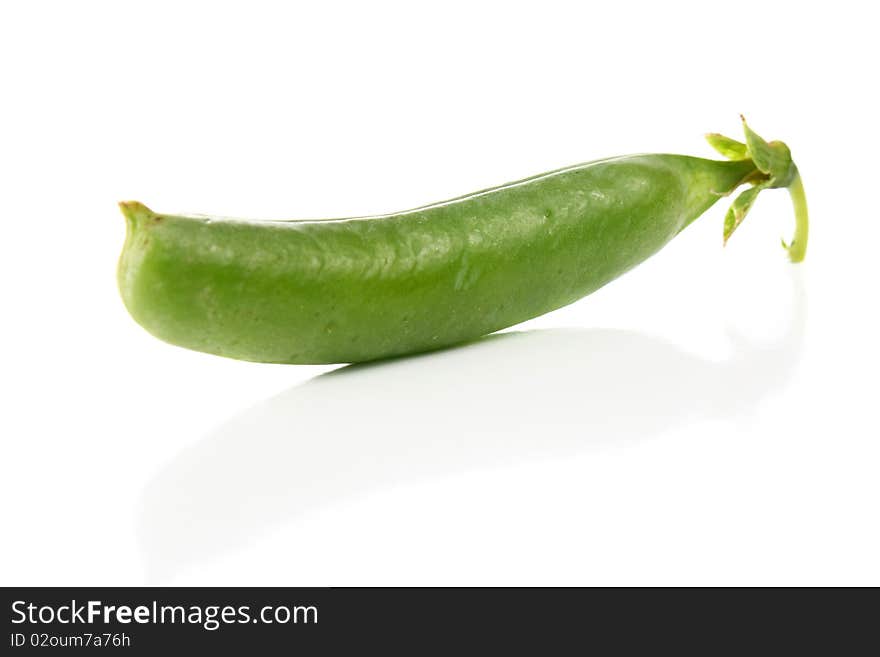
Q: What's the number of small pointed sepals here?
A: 3